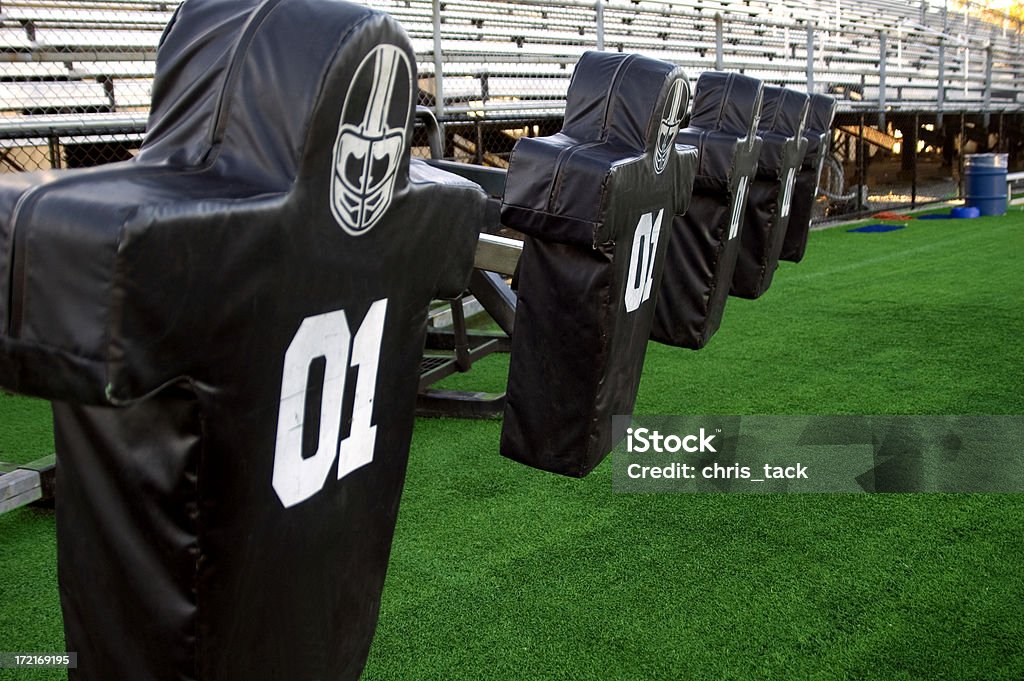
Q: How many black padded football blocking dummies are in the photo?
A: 5